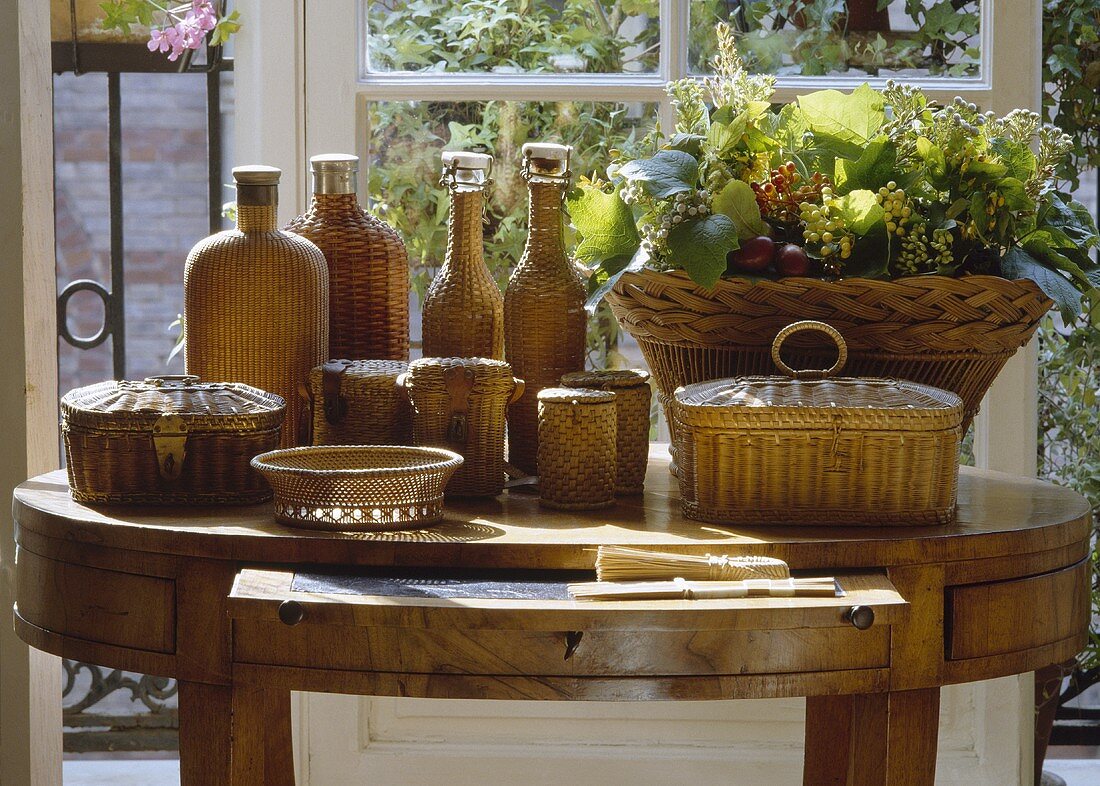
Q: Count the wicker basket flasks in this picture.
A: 4